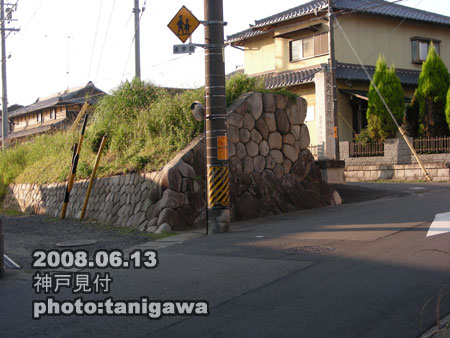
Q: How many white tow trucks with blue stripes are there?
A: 0